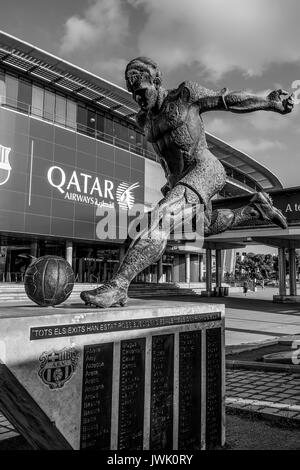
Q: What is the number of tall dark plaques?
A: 5